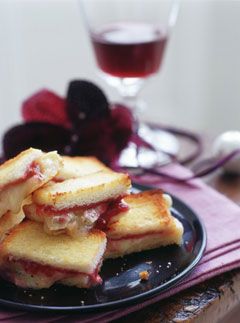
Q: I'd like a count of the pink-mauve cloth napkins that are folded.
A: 1